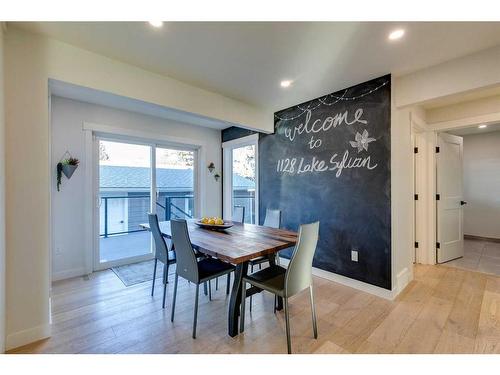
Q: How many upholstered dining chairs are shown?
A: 5